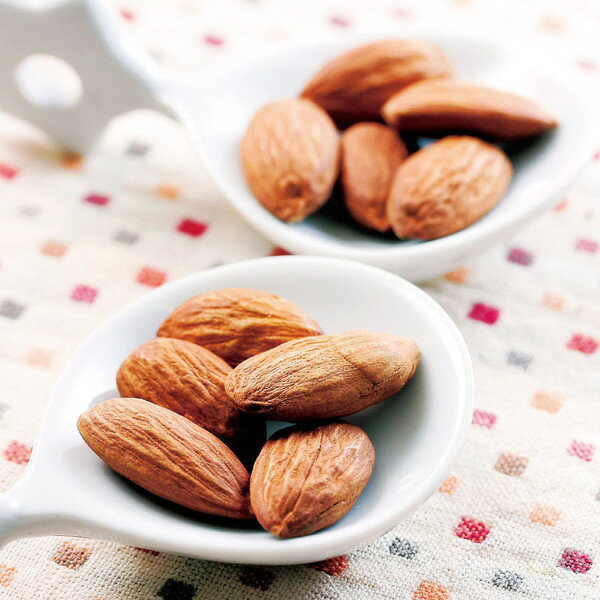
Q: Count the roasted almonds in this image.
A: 10